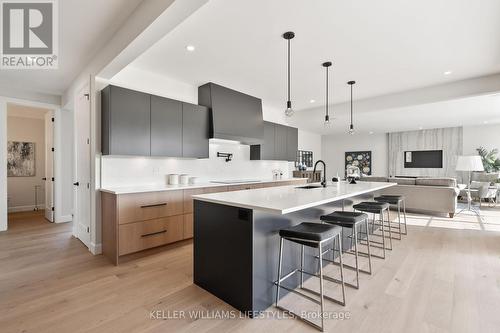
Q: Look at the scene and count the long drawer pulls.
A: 2